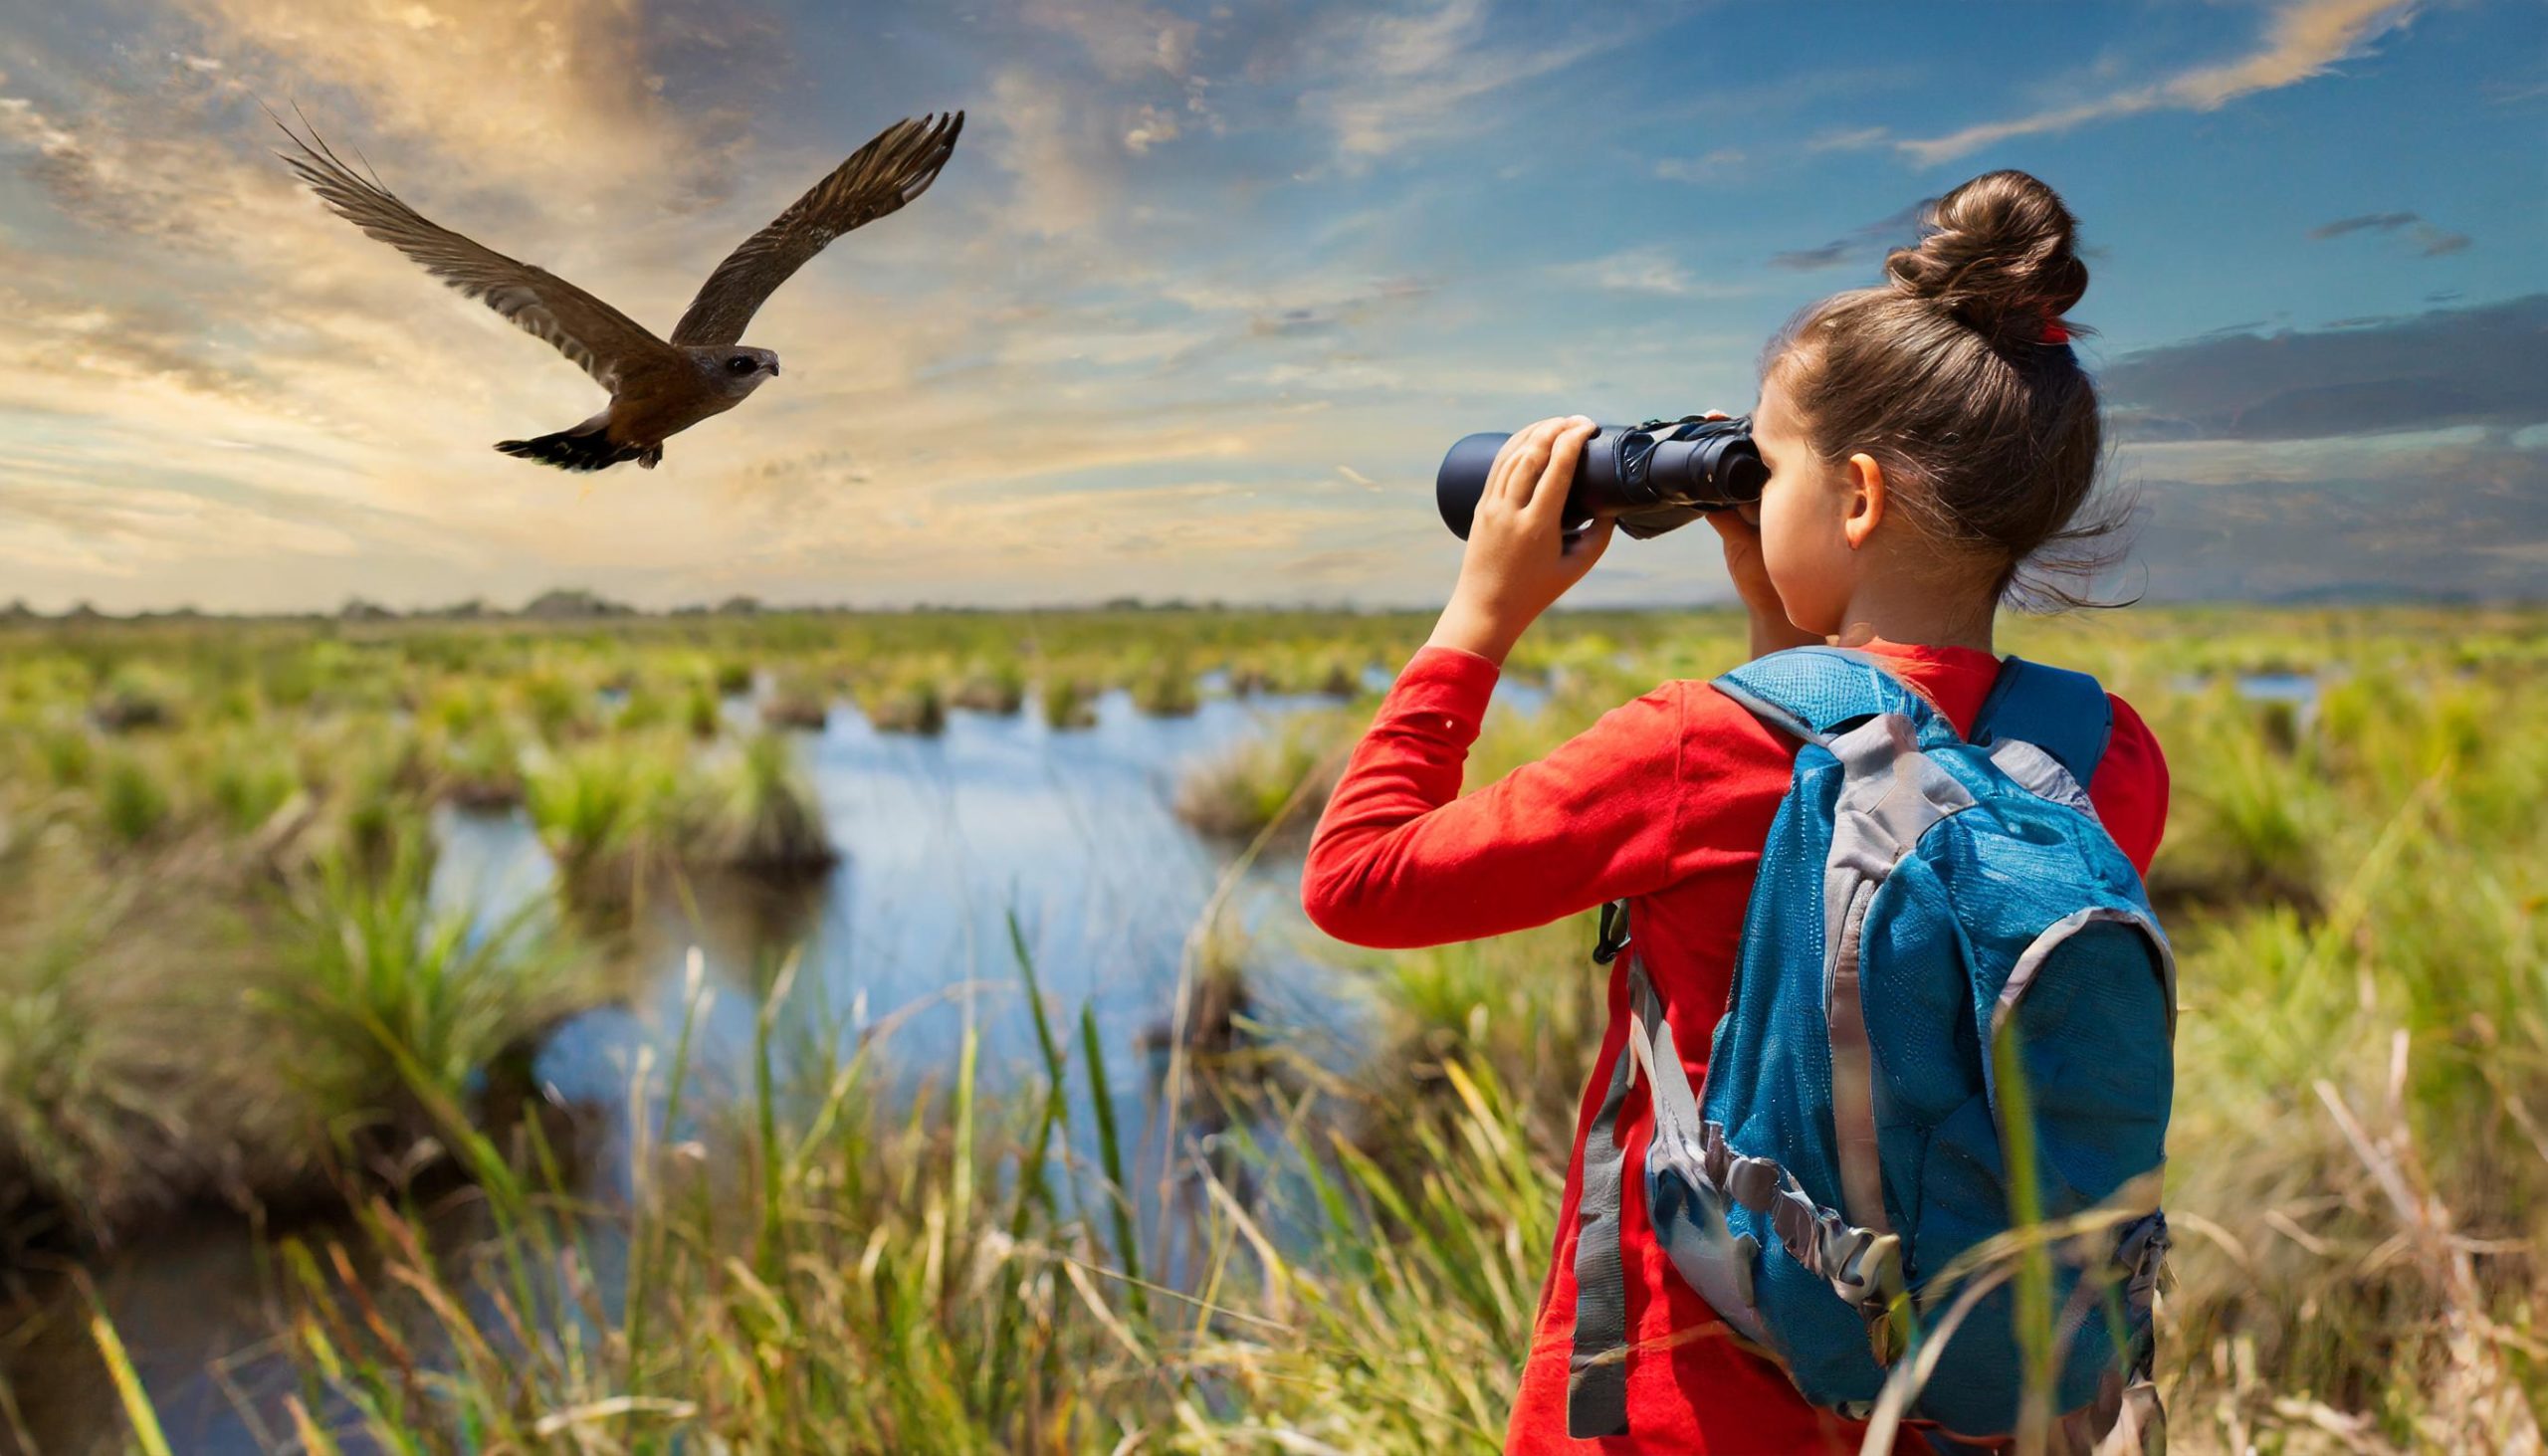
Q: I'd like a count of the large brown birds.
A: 1